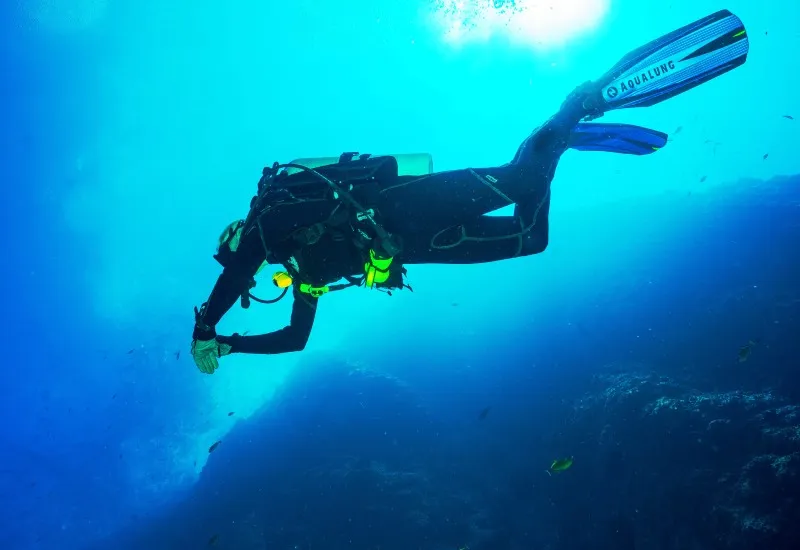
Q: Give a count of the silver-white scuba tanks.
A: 1